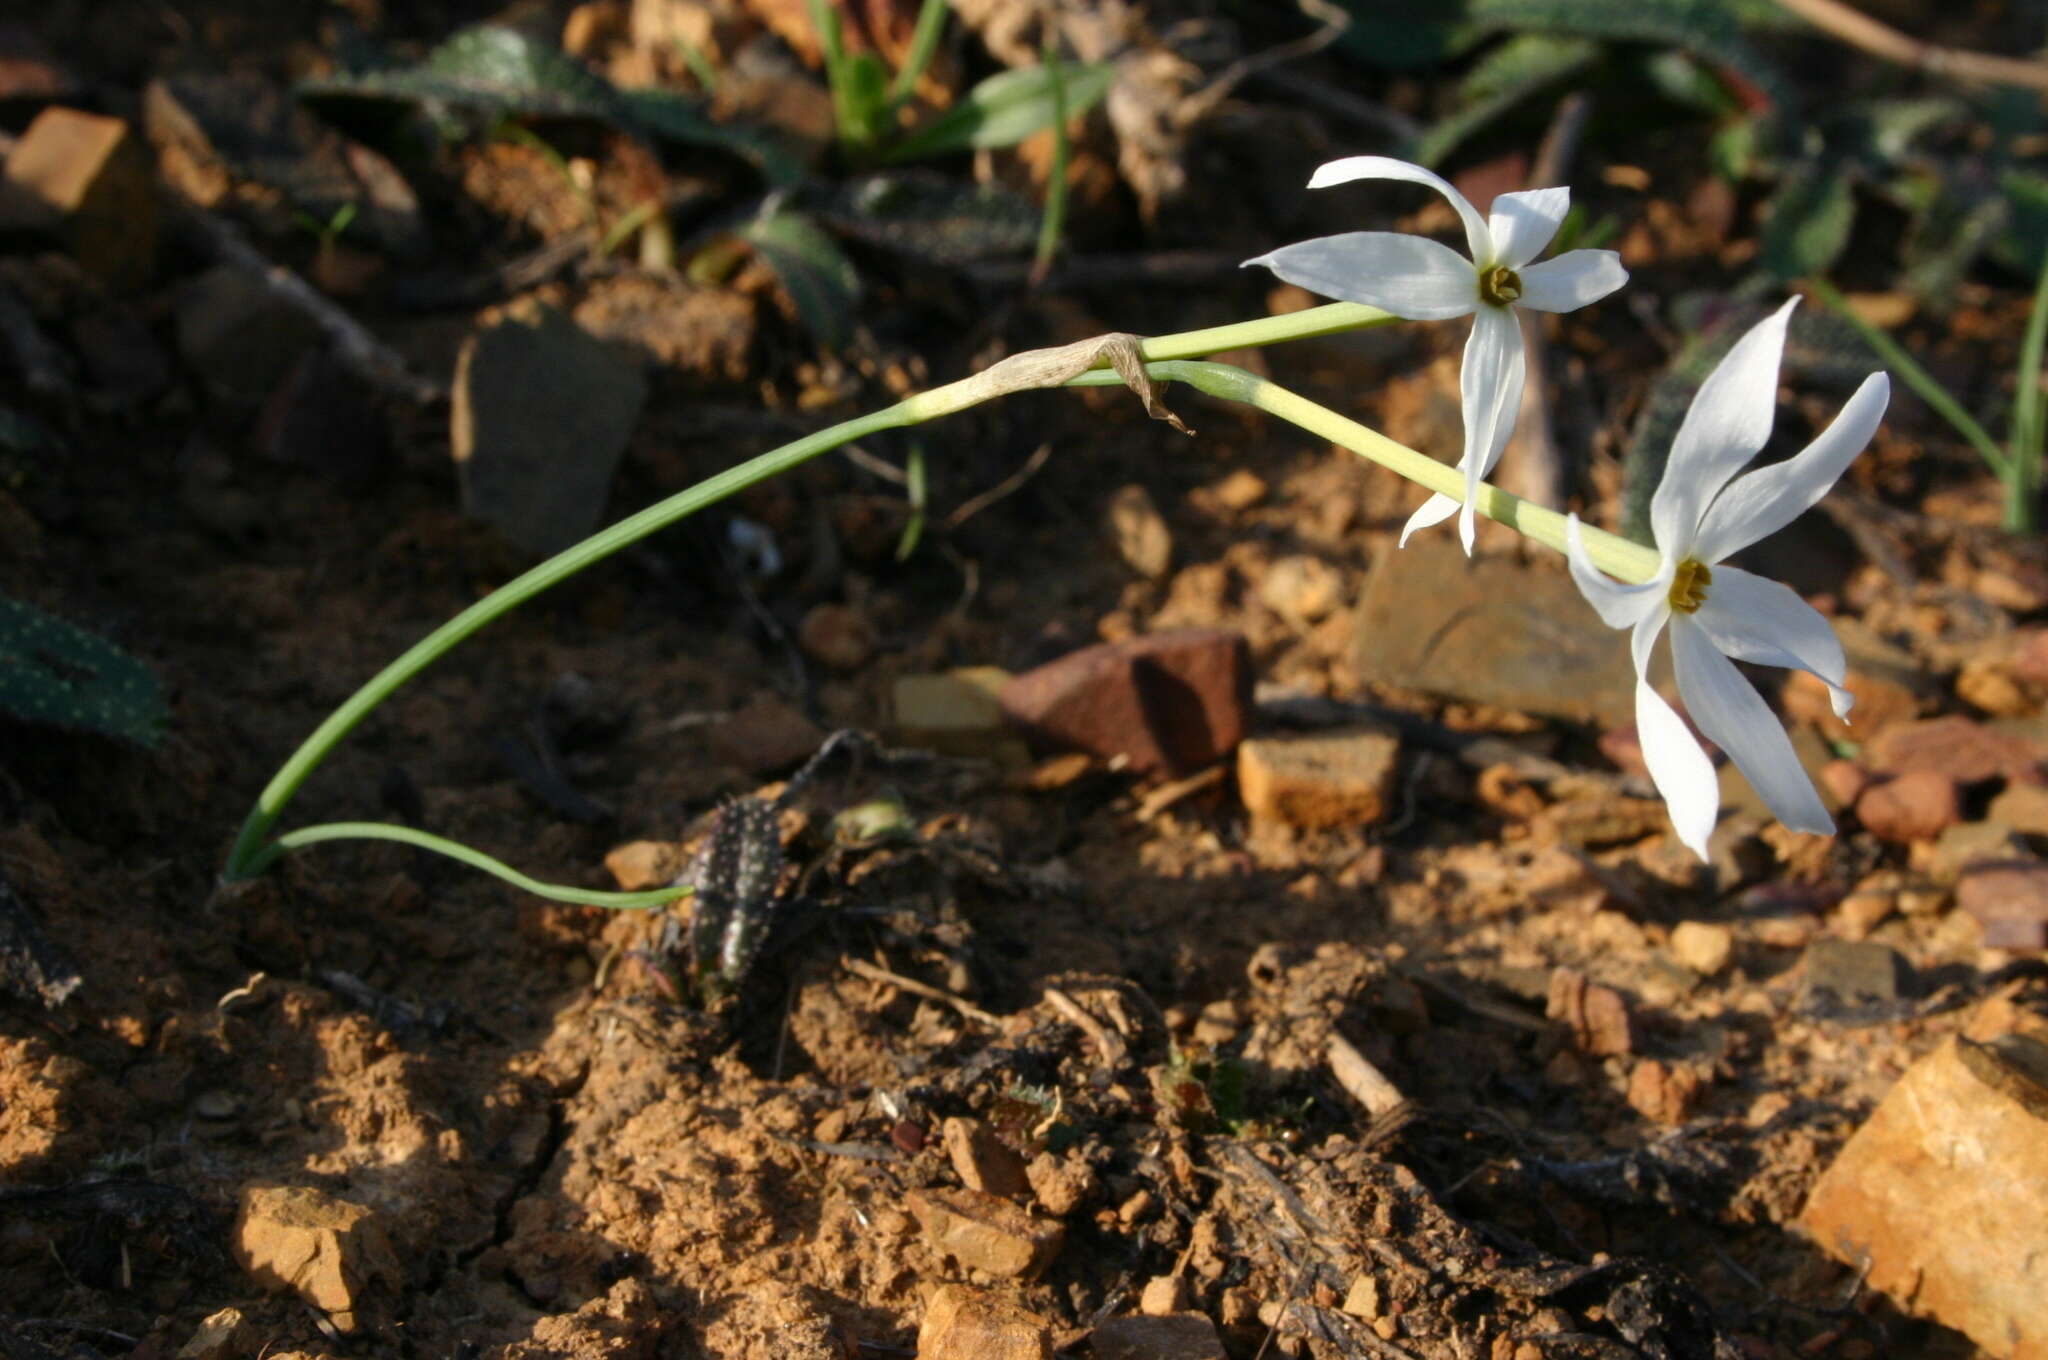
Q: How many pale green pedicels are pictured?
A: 2